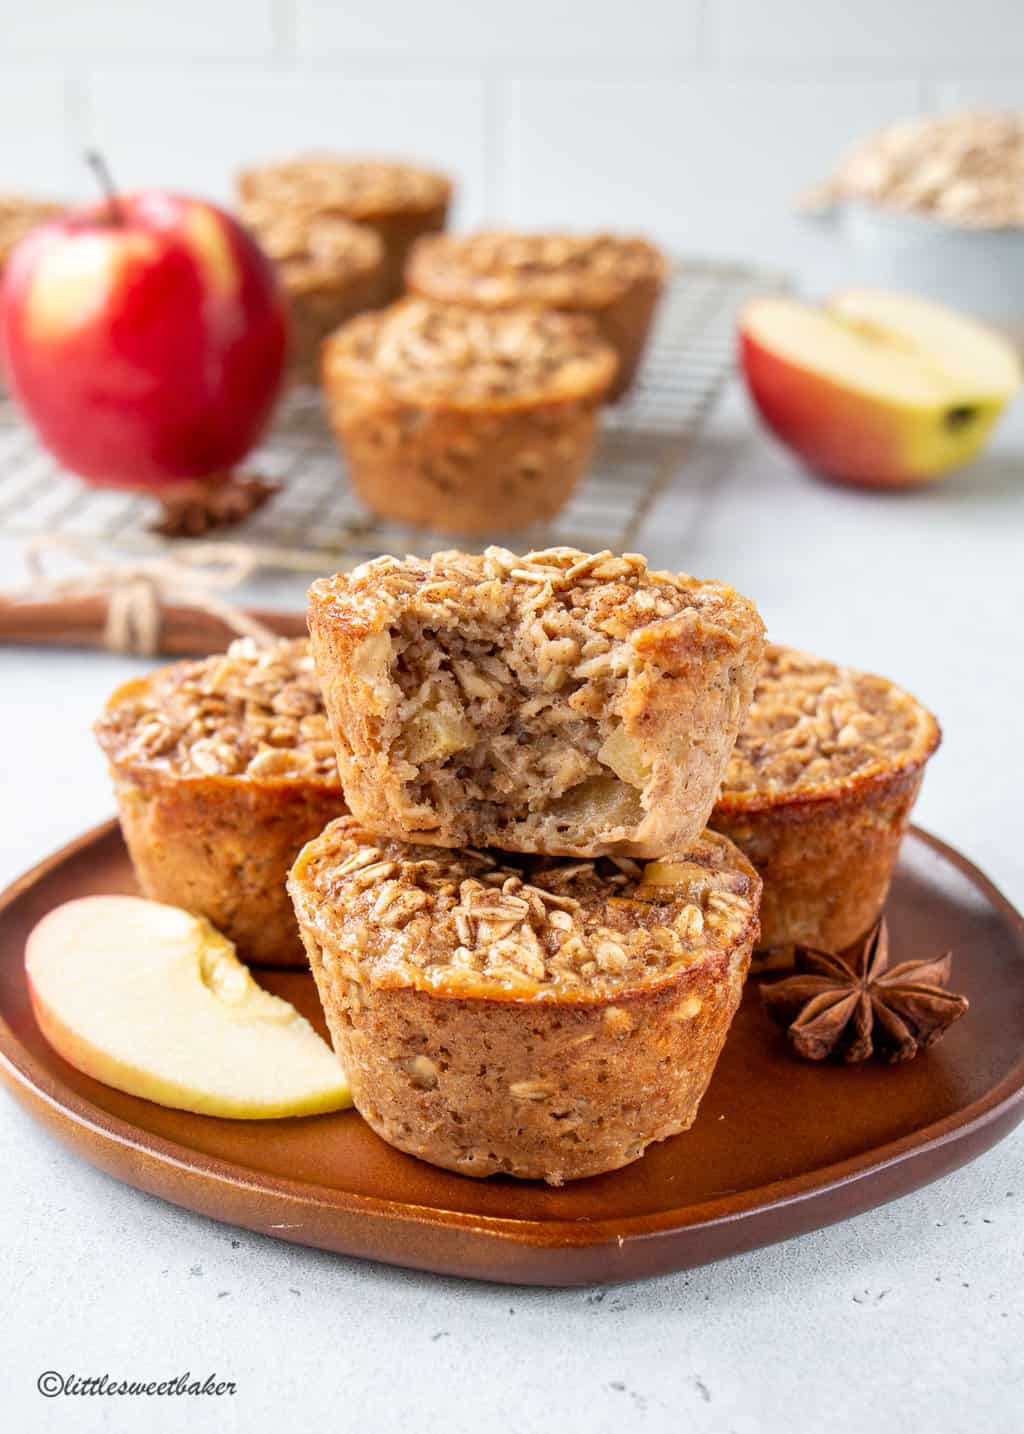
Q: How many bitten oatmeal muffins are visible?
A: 1